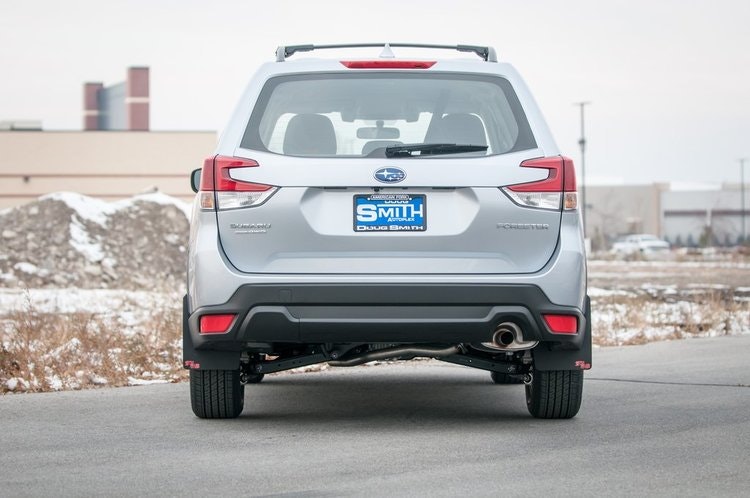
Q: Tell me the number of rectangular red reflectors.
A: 2